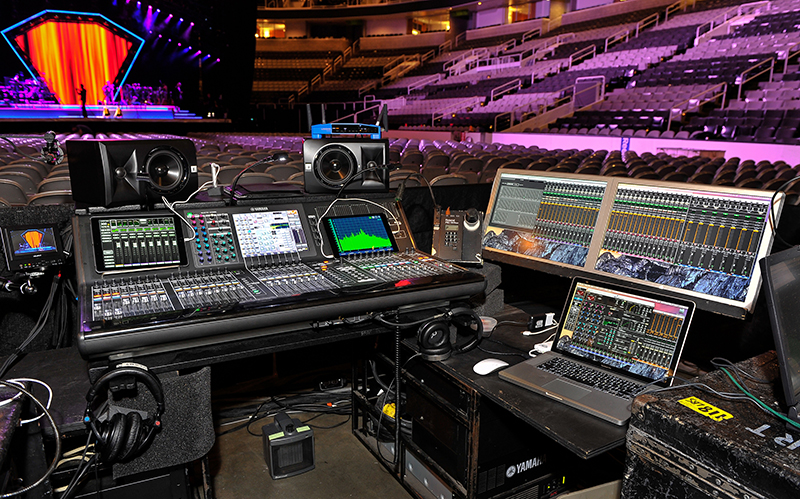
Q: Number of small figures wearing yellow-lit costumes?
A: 2